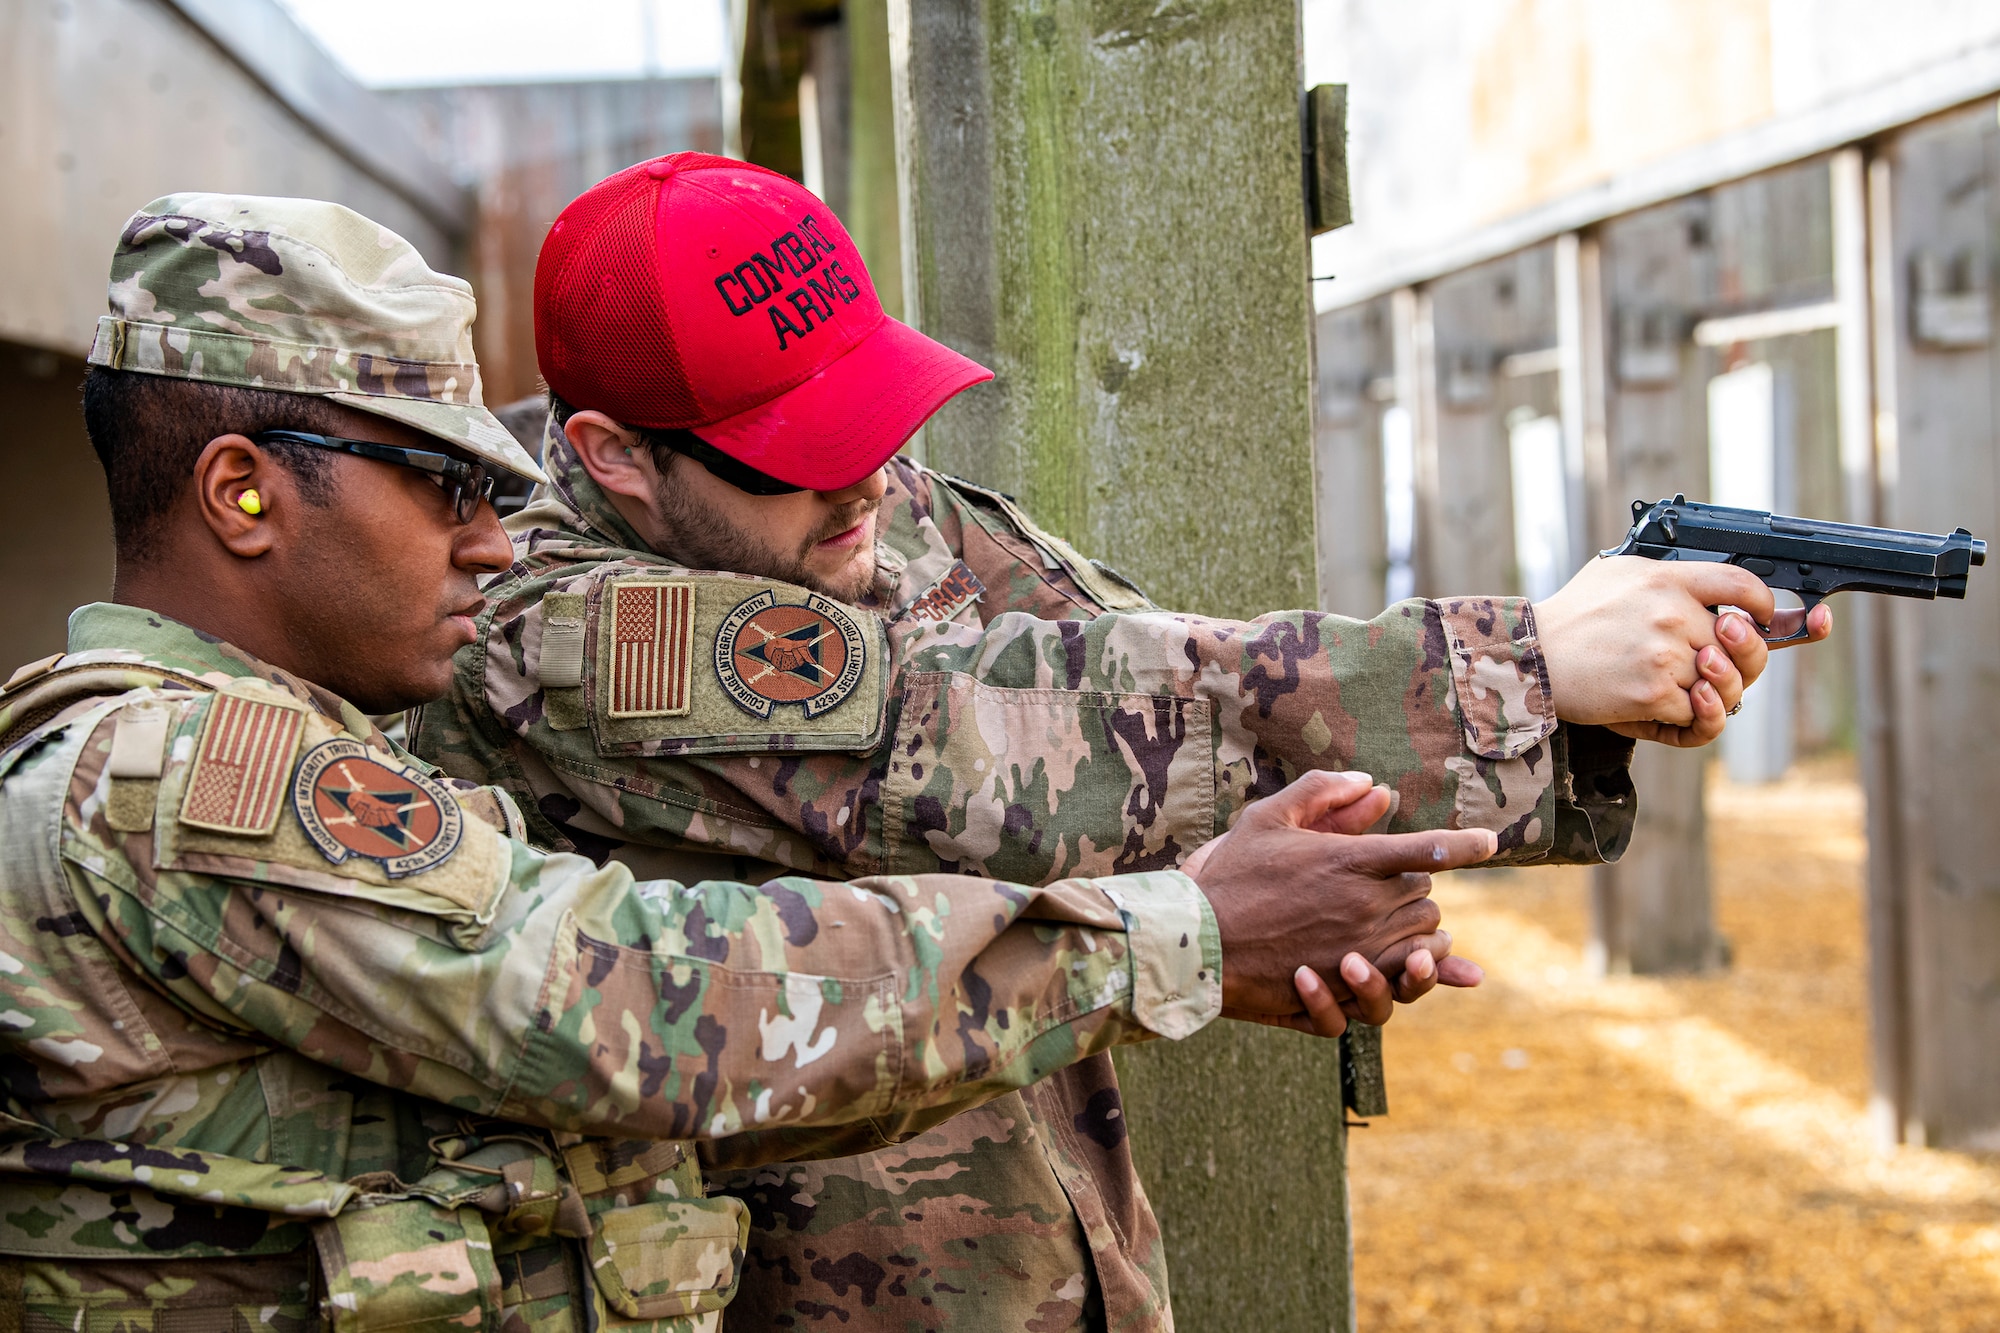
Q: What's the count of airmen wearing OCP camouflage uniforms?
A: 2